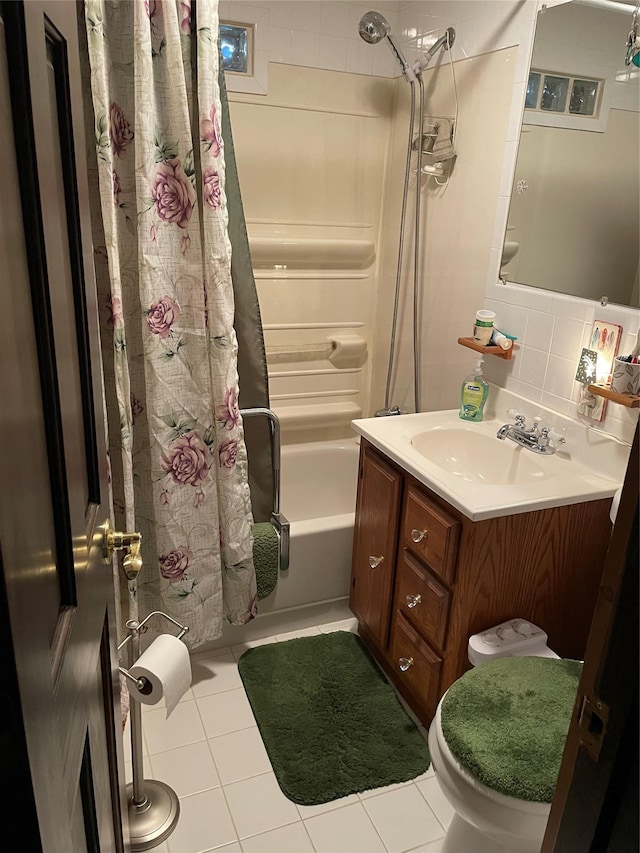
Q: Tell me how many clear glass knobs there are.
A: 4